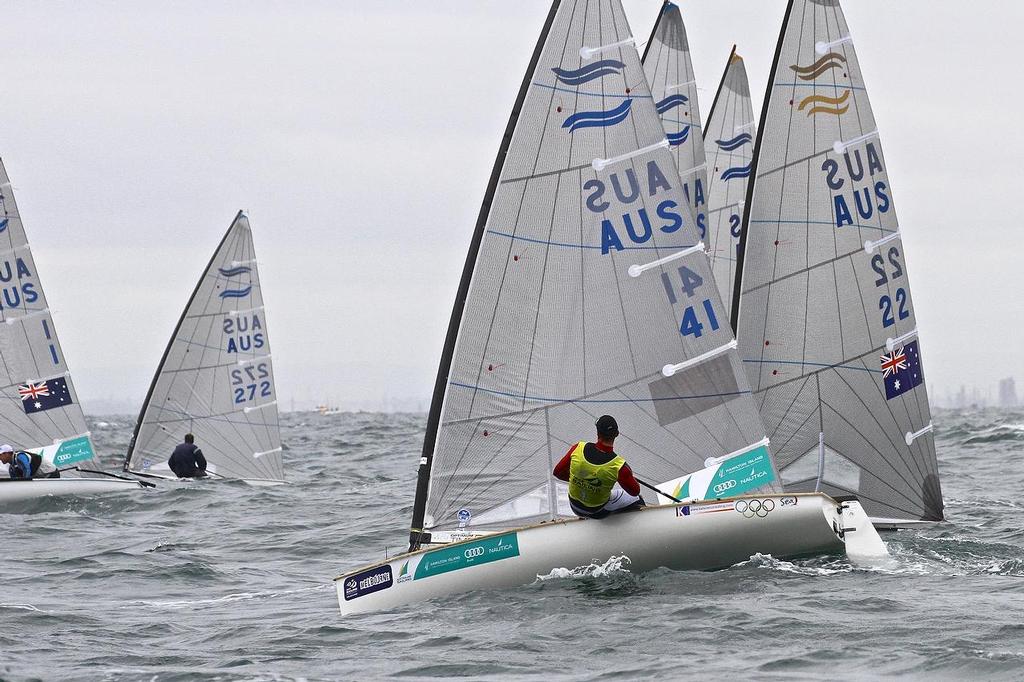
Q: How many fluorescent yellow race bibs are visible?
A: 1